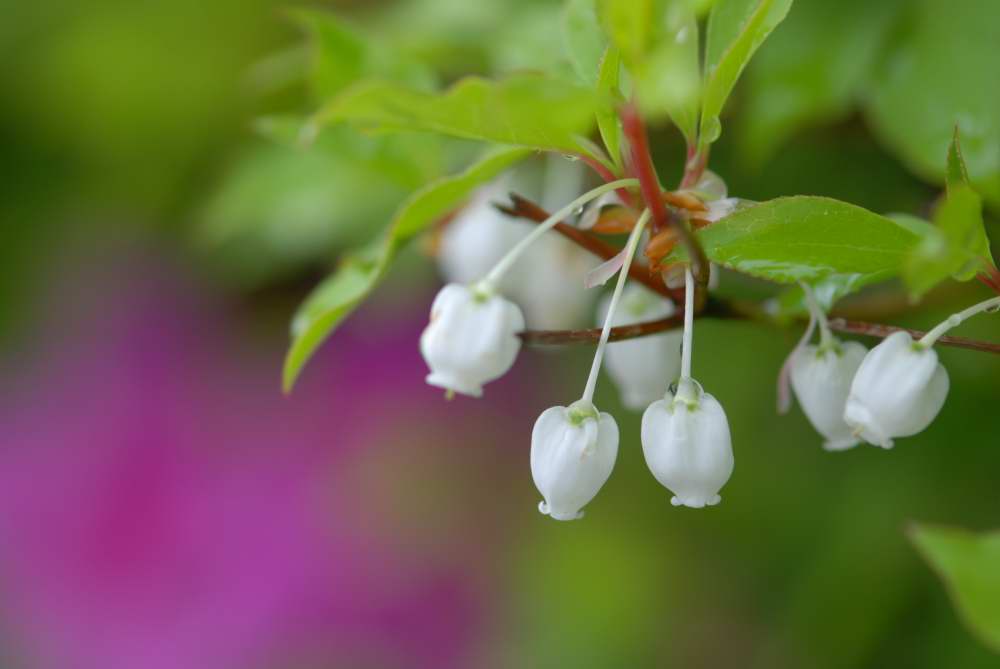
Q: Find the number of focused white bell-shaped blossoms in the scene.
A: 5